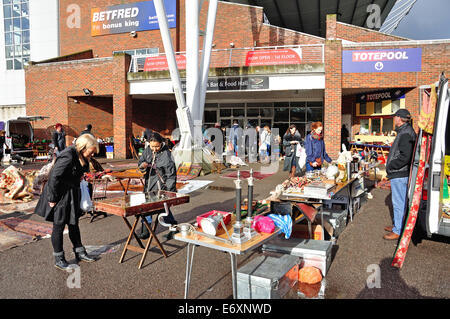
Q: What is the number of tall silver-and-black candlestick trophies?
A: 2